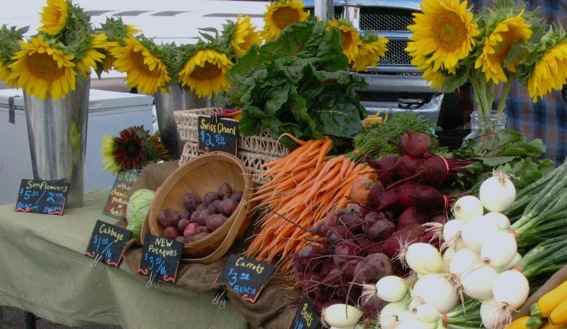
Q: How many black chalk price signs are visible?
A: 6